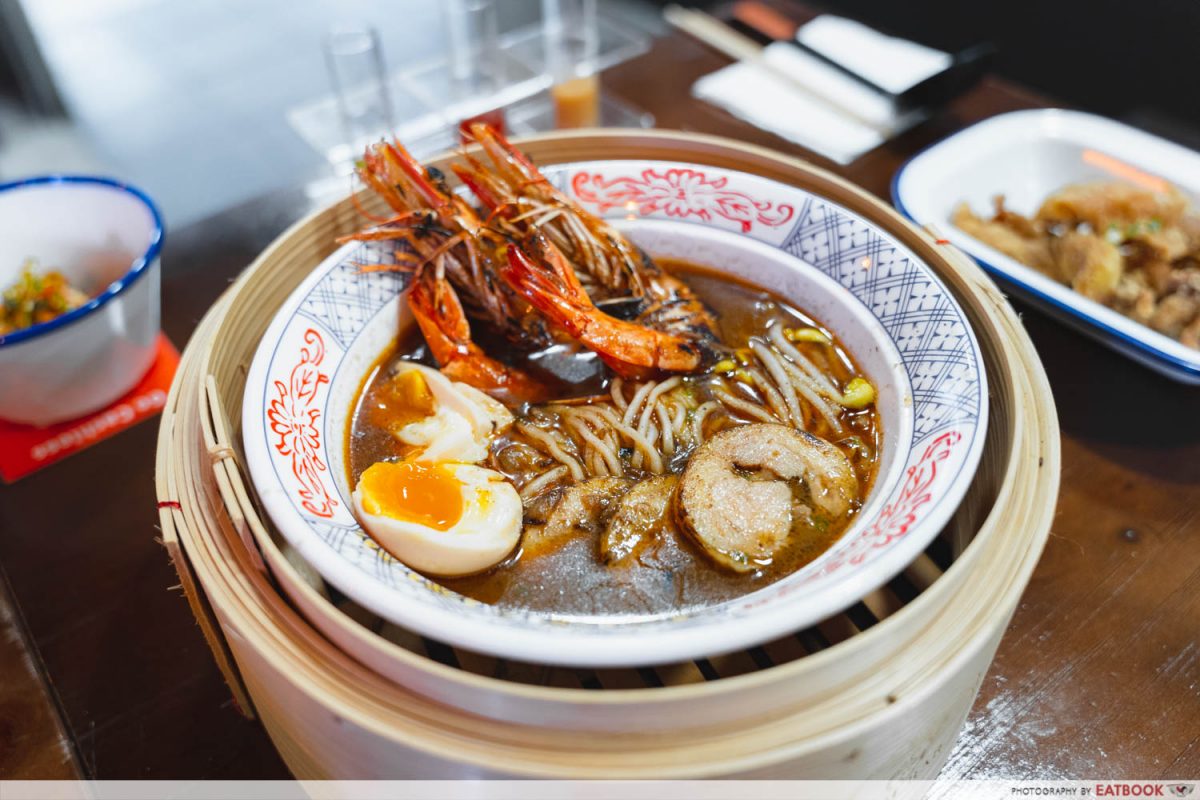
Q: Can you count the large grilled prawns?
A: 2